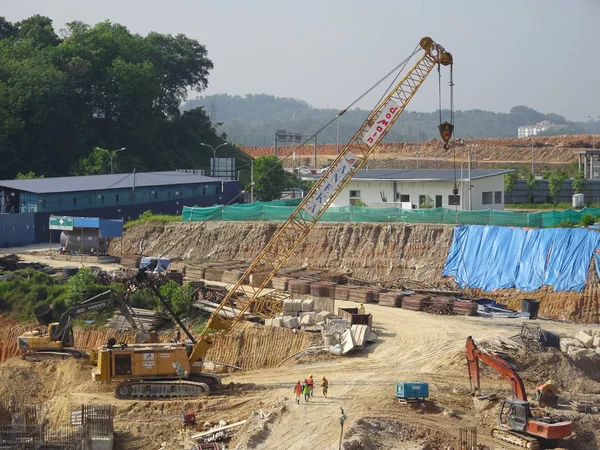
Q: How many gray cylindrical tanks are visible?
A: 1